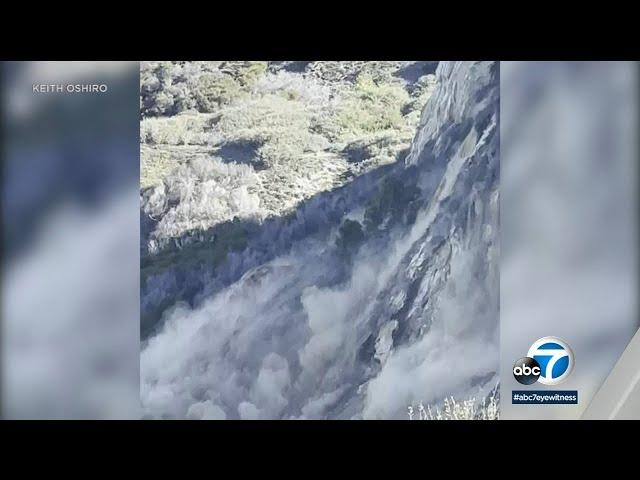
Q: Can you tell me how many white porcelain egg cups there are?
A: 0